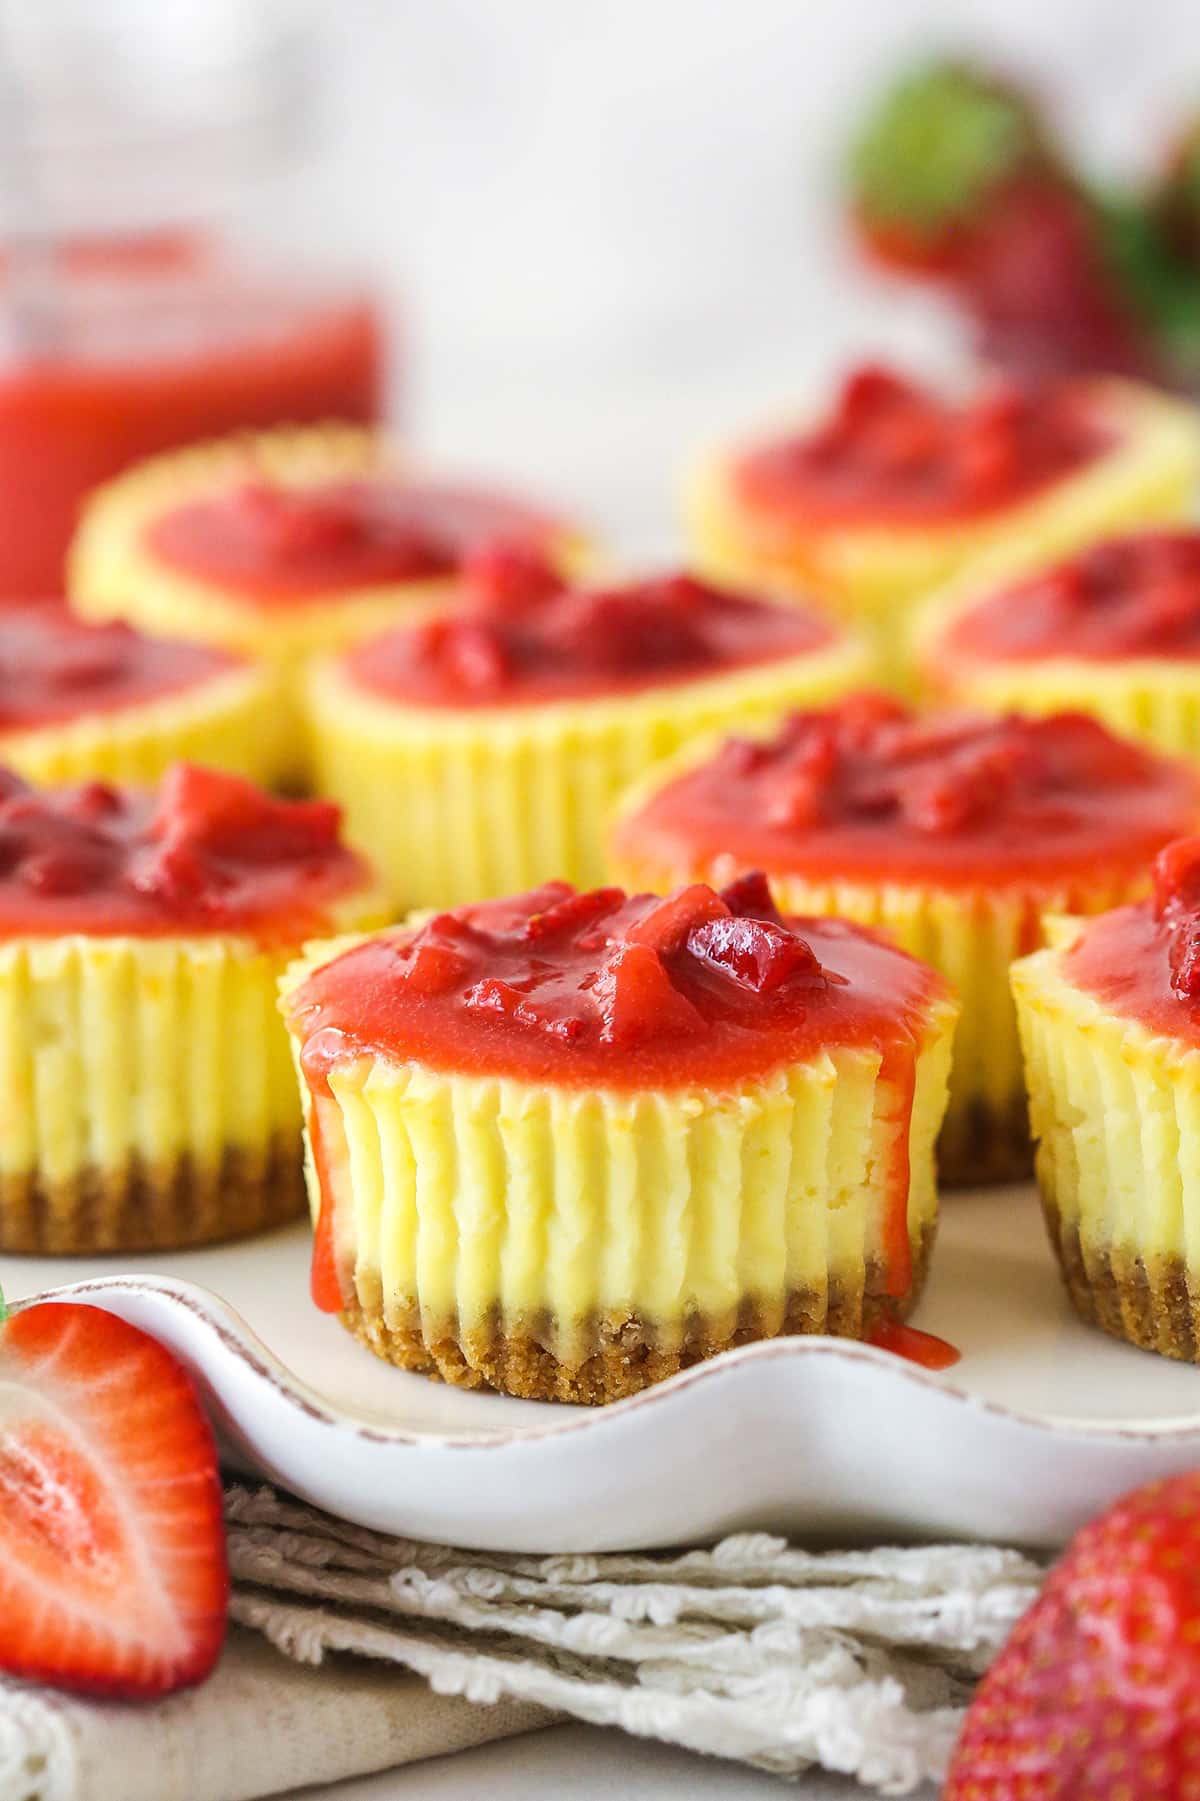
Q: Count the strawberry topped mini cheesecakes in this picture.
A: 9